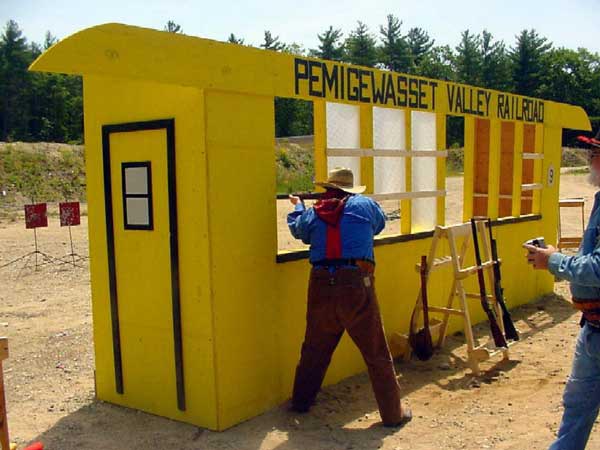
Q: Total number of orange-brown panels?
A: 3